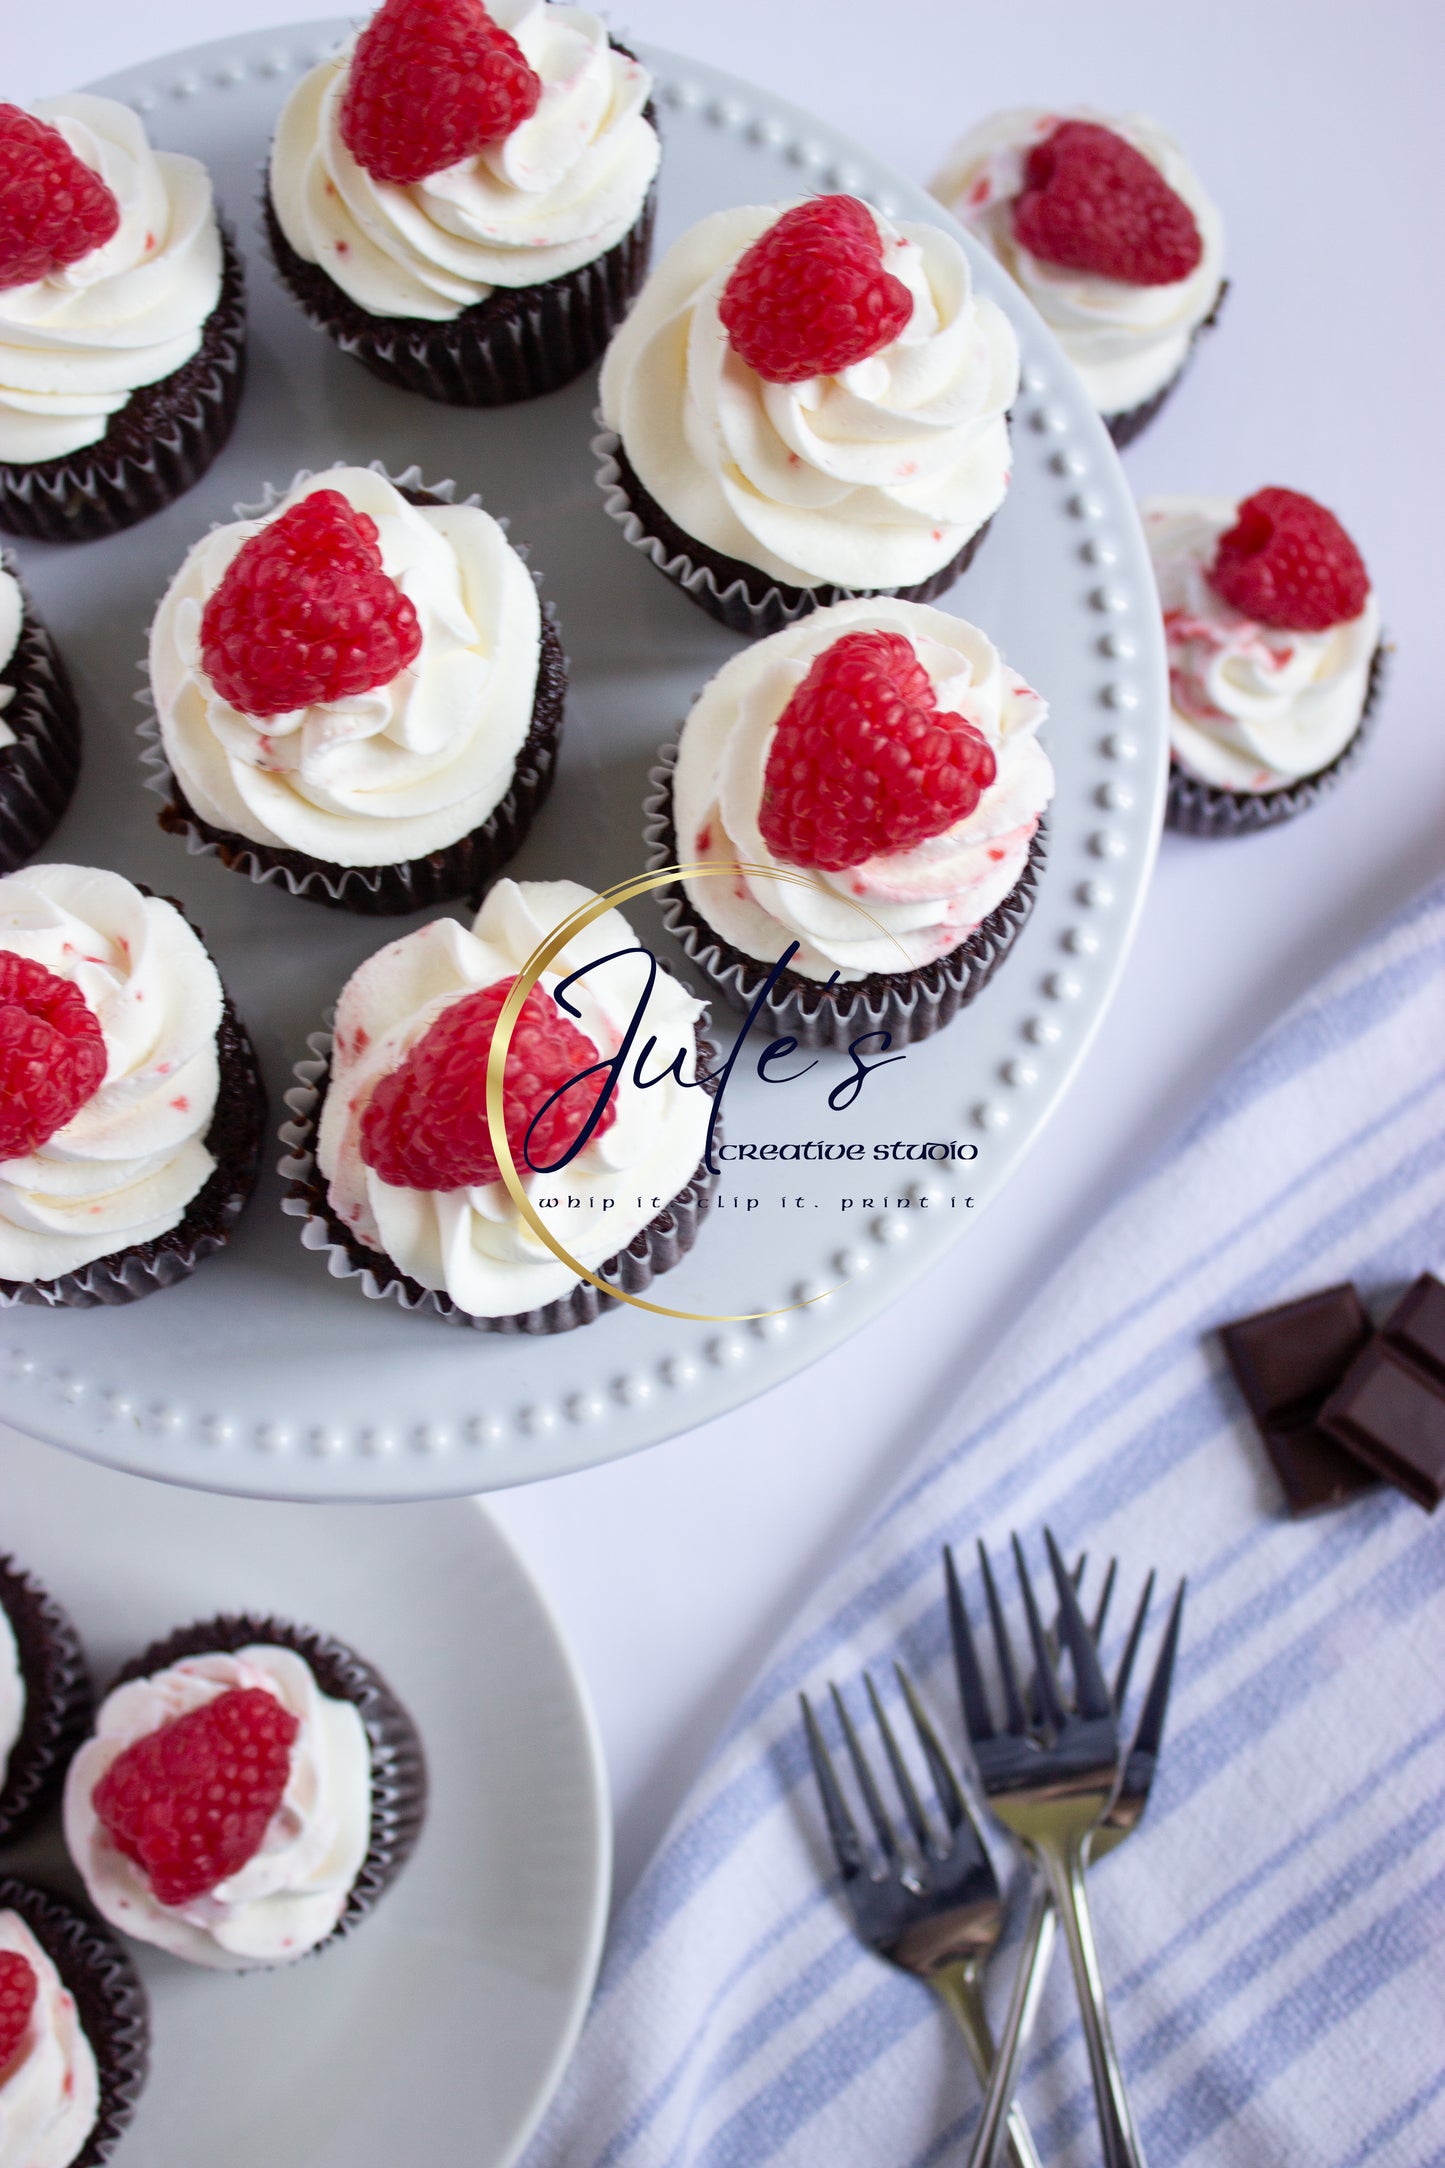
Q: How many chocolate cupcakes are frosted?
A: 13